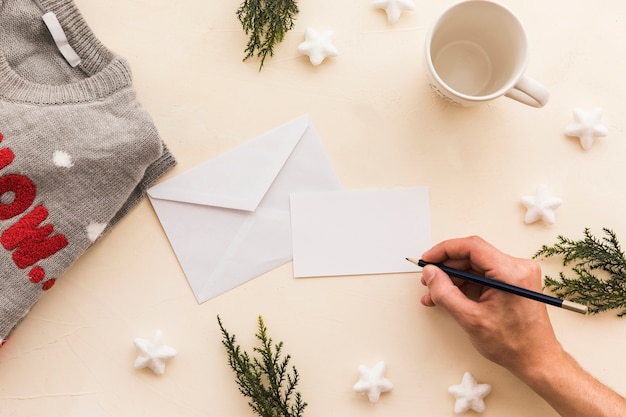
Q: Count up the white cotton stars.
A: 7